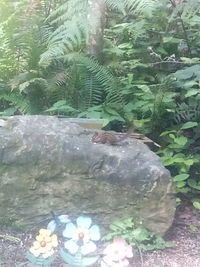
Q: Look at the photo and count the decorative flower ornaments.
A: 3